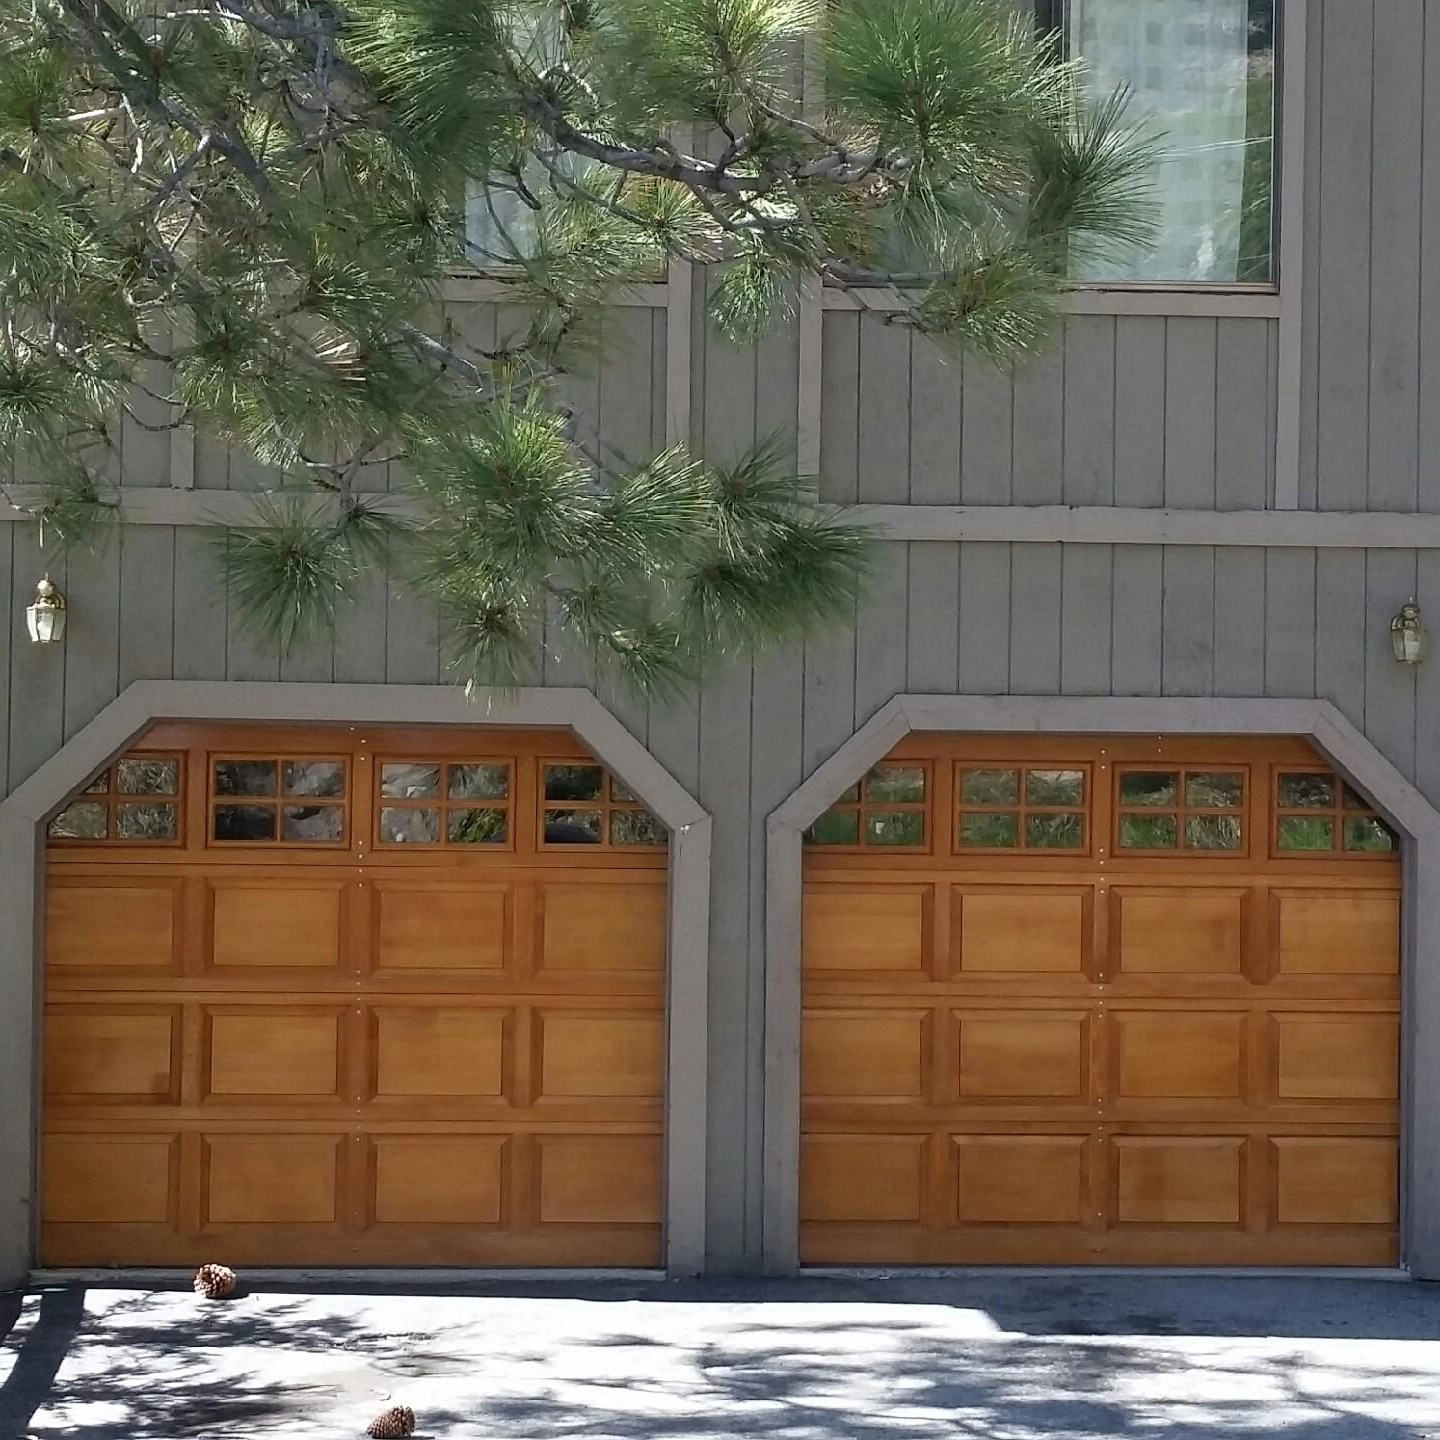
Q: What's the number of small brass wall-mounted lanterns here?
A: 2